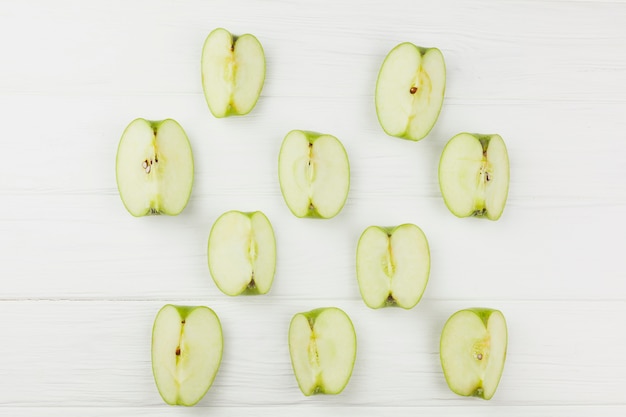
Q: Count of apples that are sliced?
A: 10